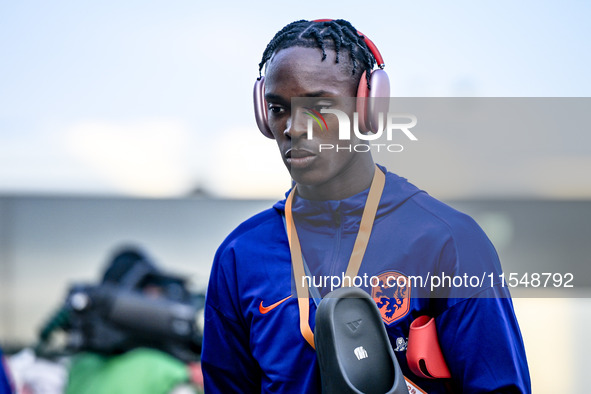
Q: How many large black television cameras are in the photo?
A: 1